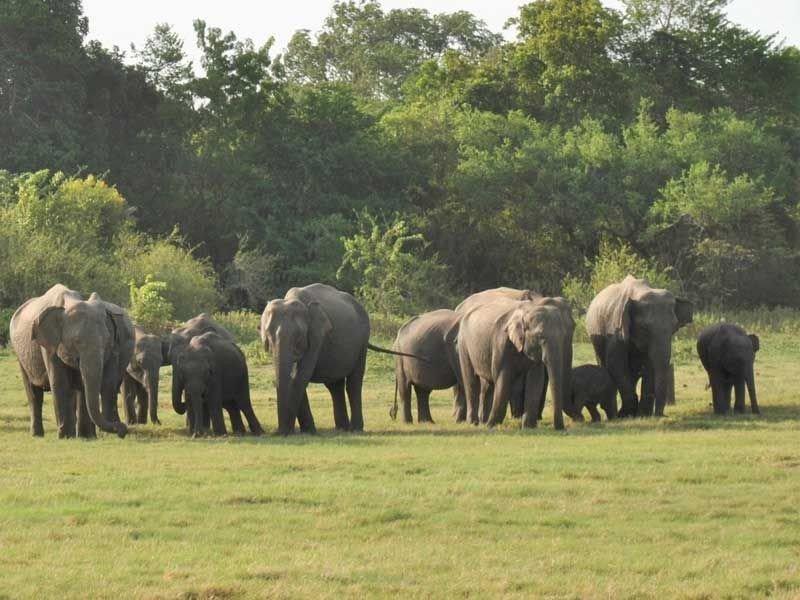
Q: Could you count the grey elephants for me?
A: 11